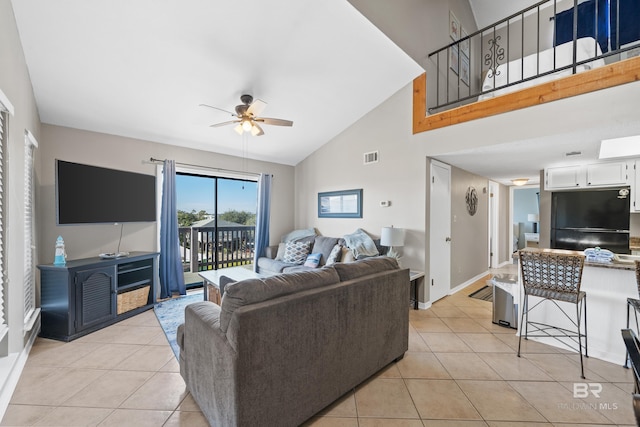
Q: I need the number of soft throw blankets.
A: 2